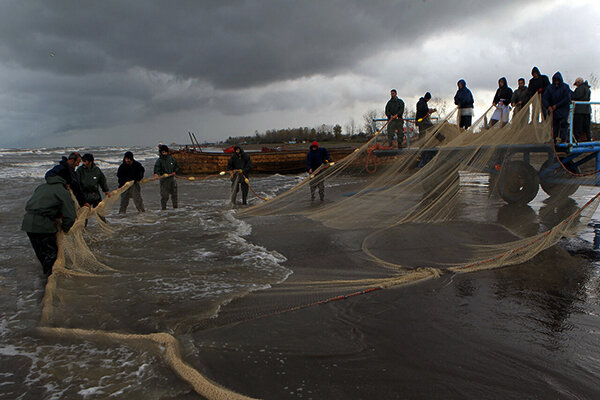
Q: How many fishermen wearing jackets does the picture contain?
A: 15